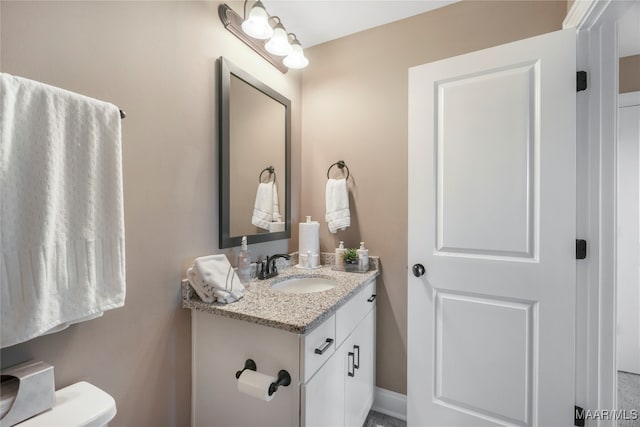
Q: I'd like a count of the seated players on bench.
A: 0